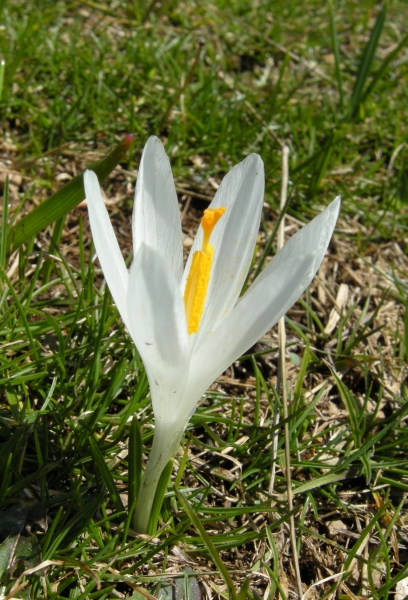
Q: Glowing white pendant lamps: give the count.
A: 0